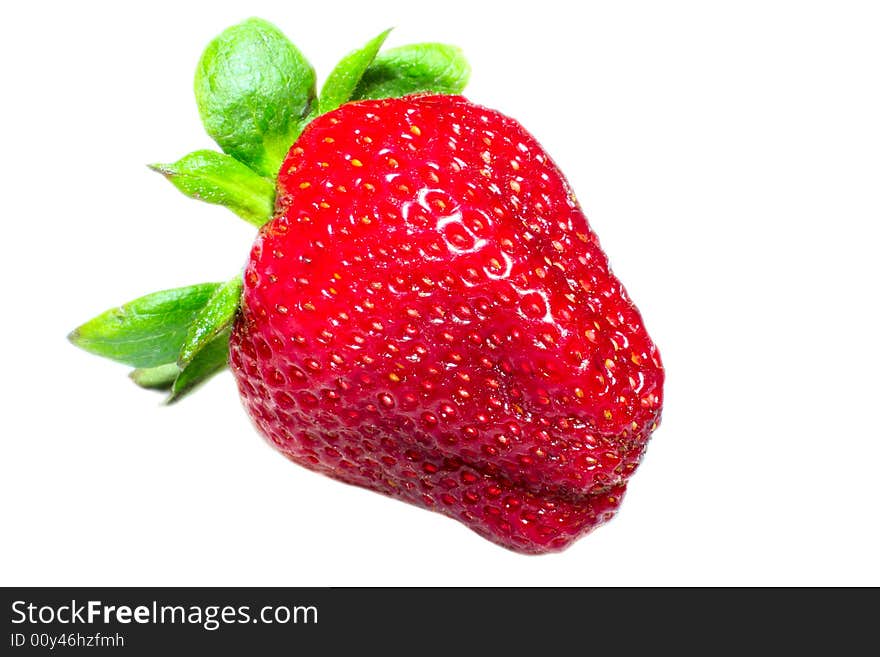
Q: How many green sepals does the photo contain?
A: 8